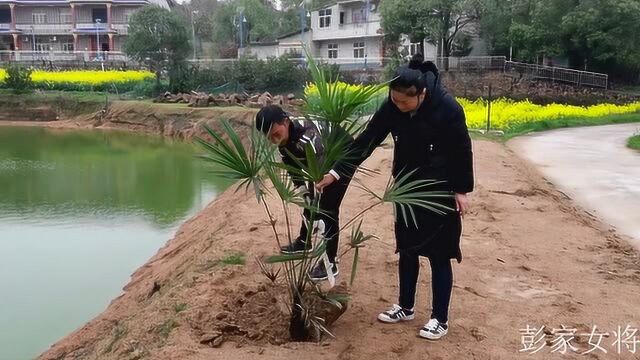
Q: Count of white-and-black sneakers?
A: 2